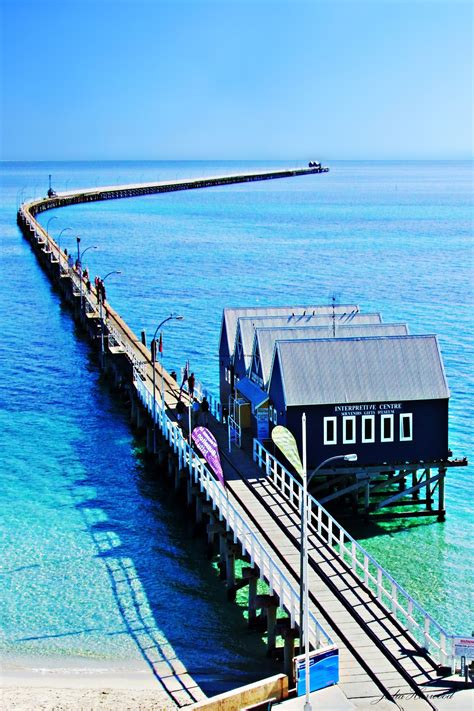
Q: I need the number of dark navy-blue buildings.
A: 4